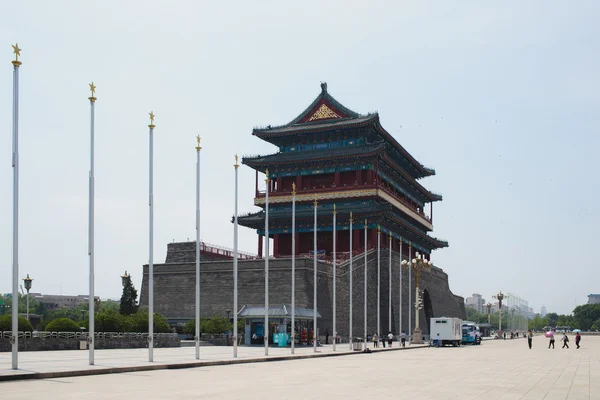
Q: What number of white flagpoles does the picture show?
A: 15